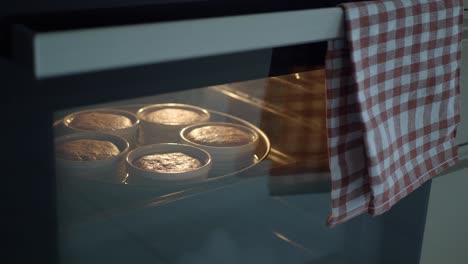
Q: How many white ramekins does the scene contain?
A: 5